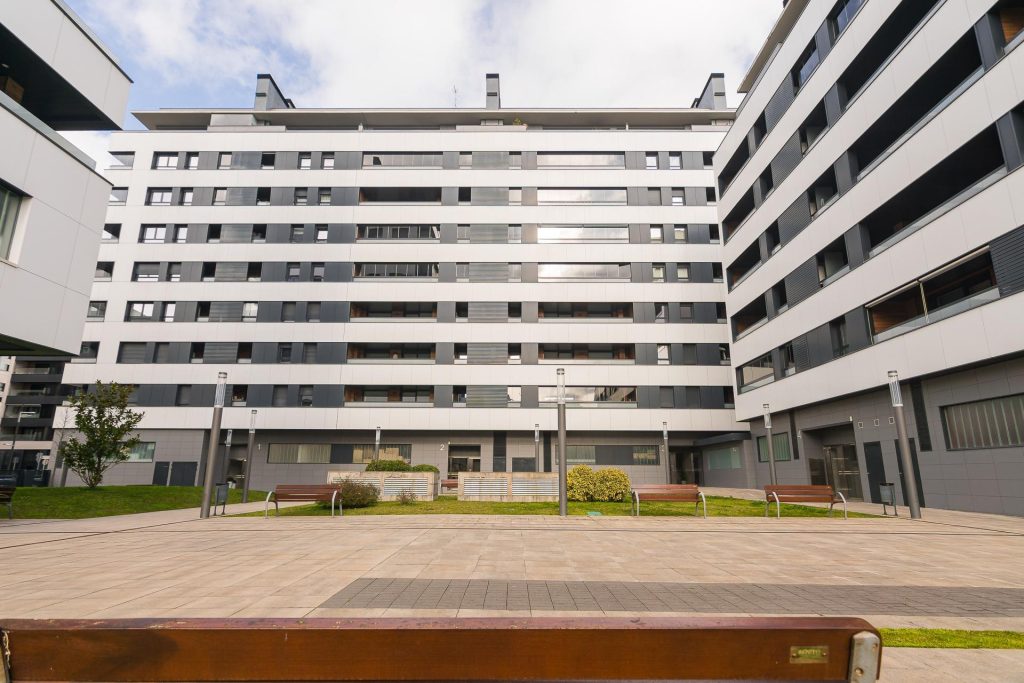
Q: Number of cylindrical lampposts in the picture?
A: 9